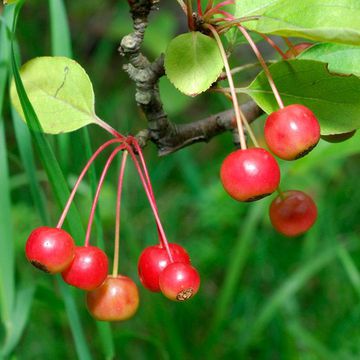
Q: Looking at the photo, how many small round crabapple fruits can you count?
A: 8